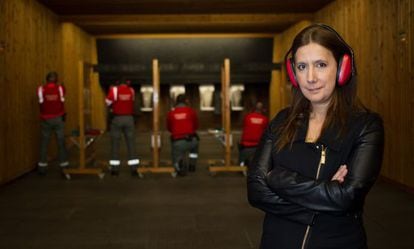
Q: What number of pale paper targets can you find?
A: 4